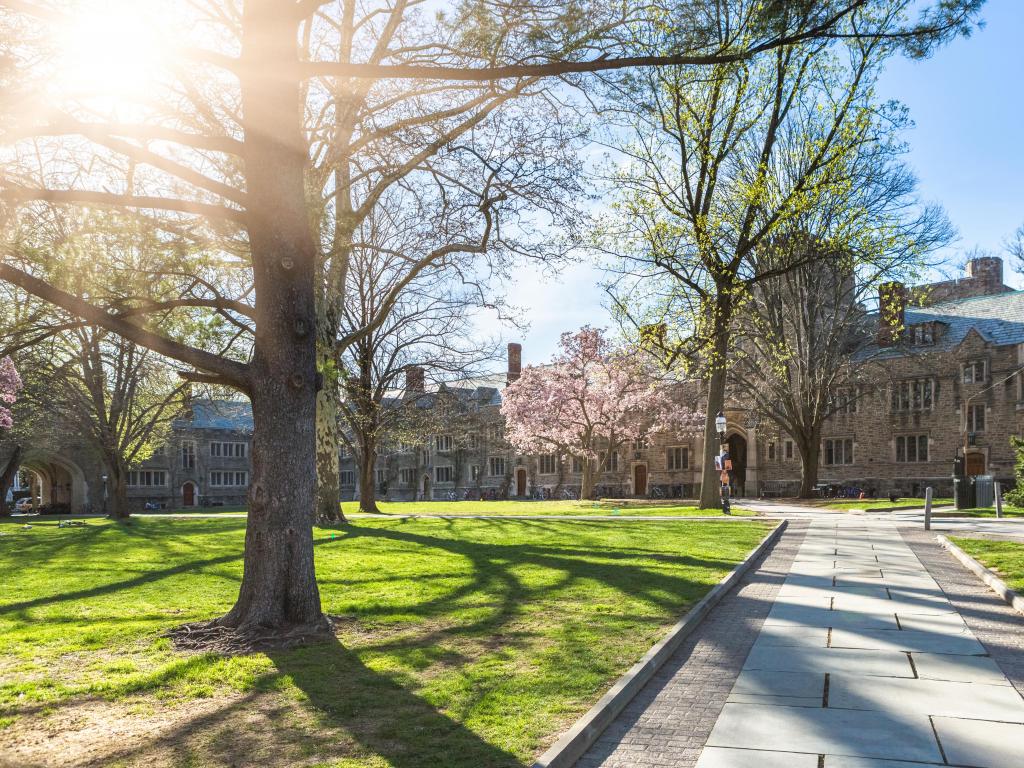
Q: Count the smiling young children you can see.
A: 0